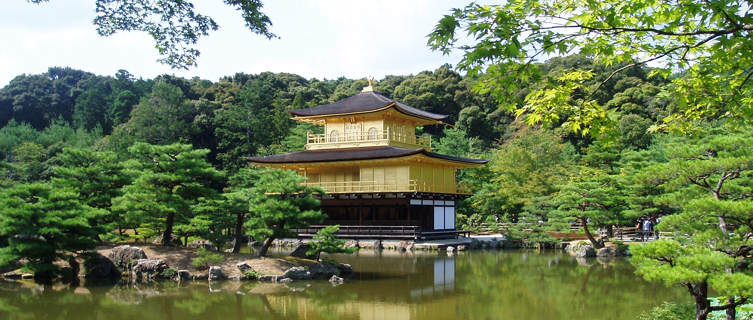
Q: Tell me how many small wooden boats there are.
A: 0